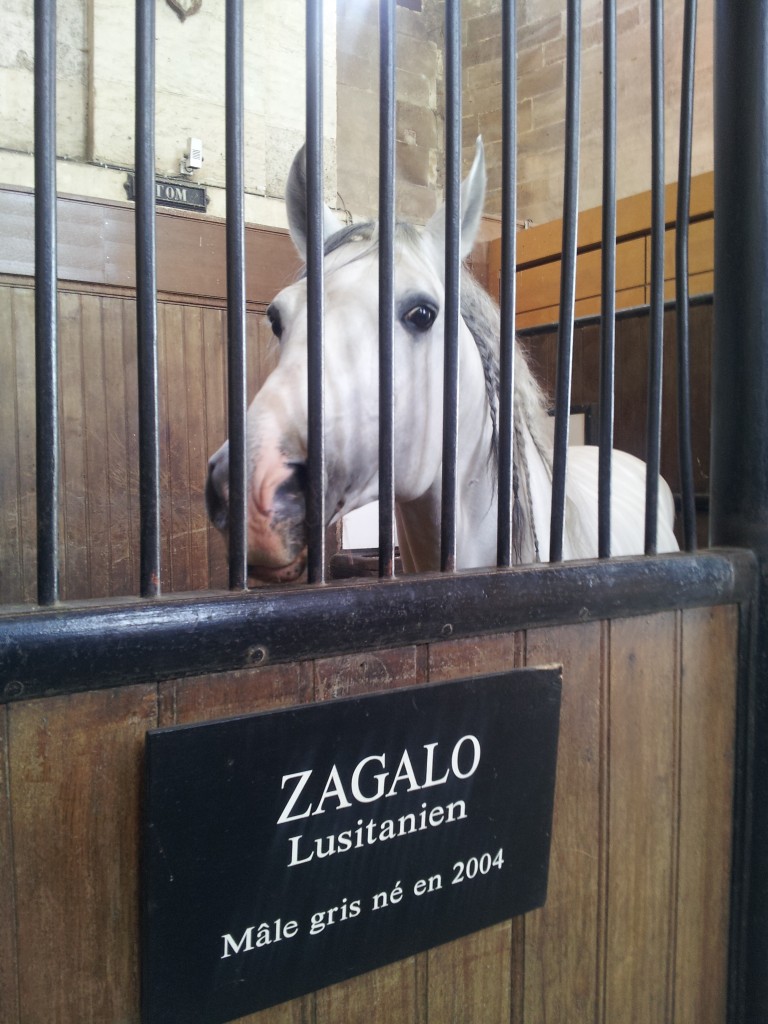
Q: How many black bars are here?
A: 11